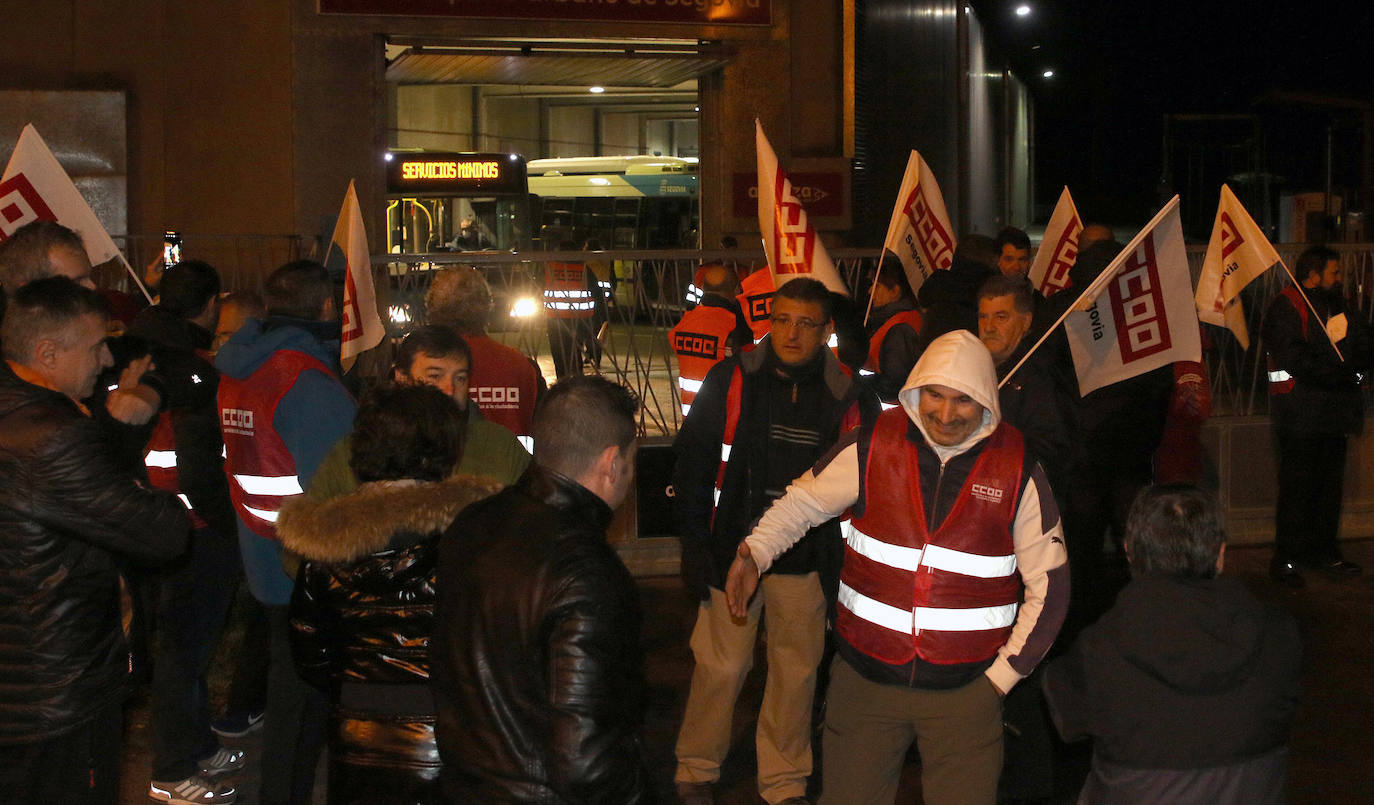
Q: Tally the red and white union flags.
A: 7